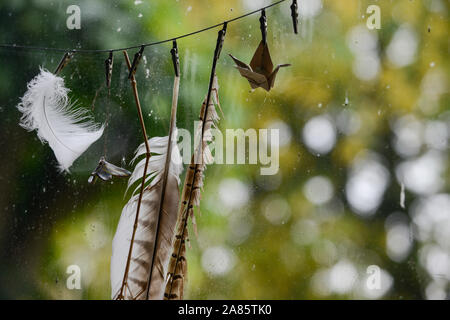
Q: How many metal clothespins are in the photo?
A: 7